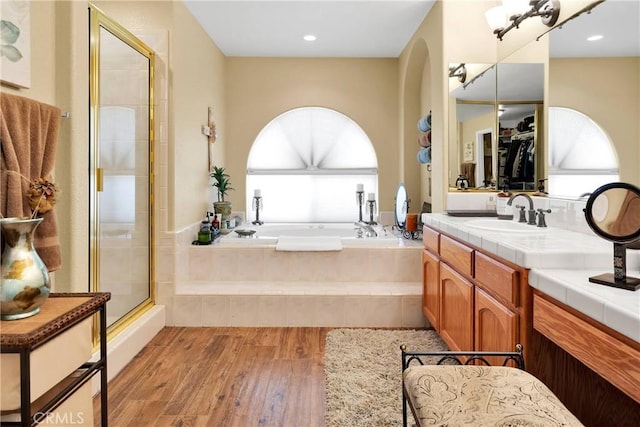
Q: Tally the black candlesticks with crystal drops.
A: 3